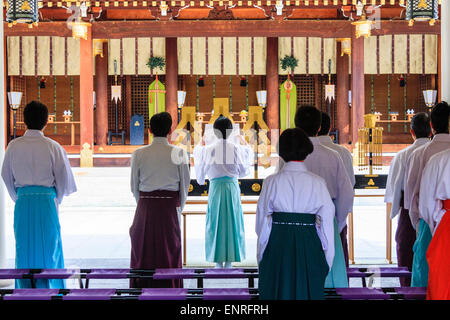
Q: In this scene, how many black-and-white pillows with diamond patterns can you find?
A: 0